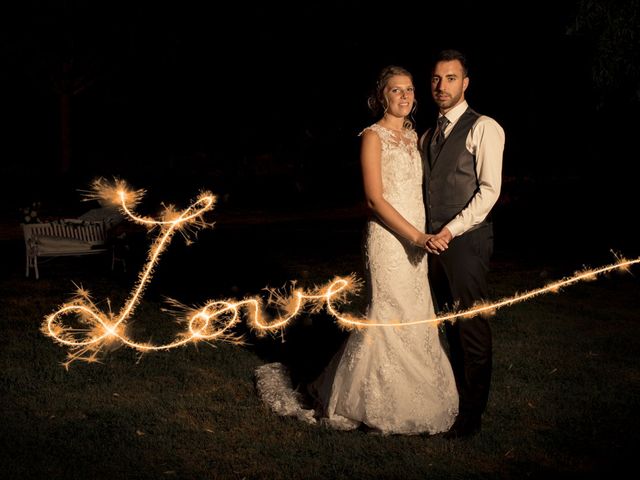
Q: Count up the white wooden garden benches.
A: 1